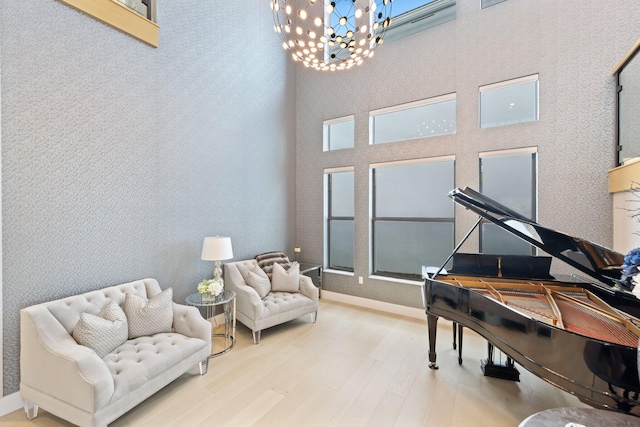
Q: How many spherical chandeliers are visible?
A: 1